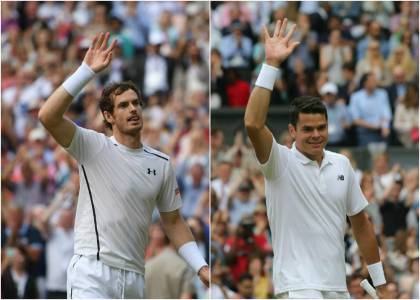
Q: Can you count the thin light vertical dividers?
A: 1